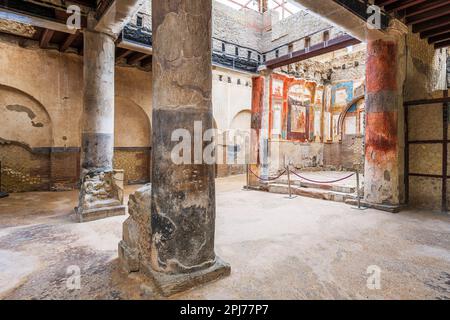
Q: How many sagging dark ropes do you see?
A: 2